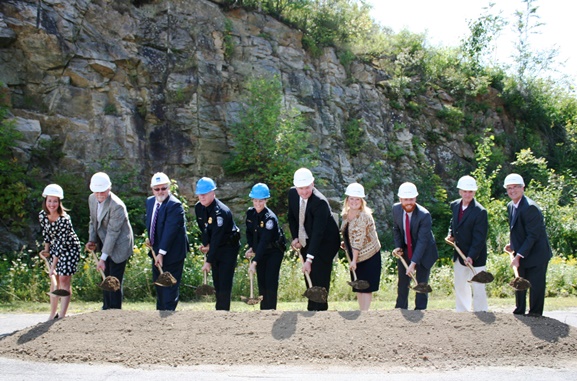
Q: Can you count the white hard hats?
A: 8